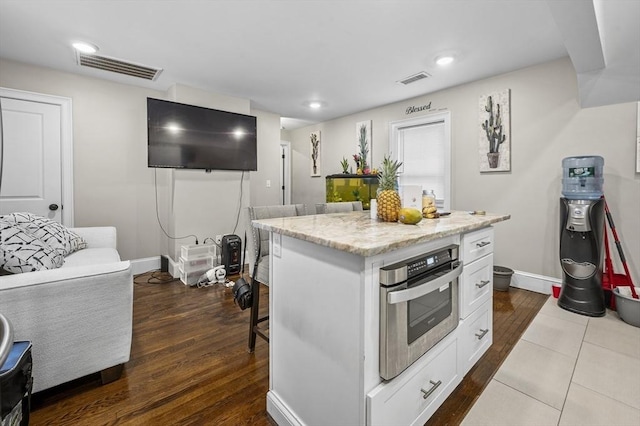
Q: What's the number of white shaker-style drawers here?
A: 4